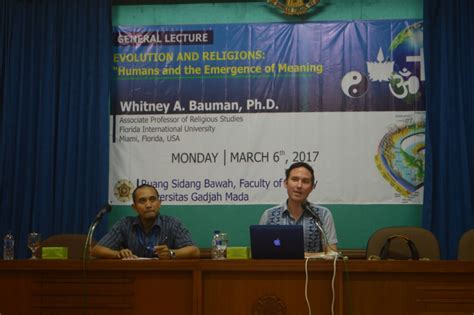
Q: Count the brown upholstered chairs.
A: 3